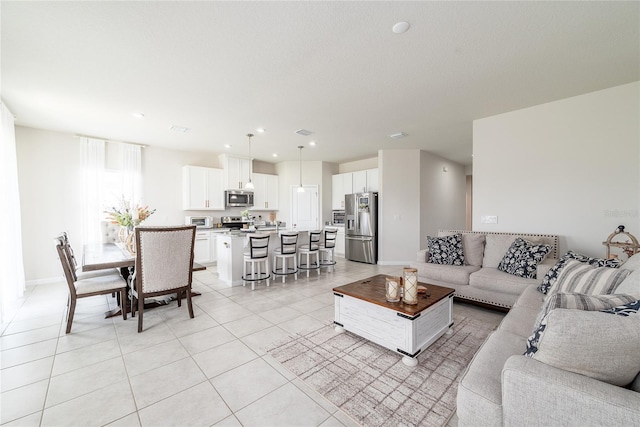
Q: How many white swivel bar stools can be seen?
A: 4